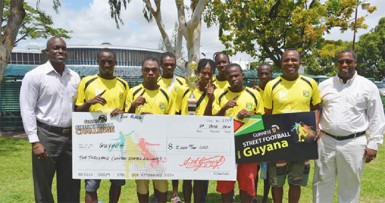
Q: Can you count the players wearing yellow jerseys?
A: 8